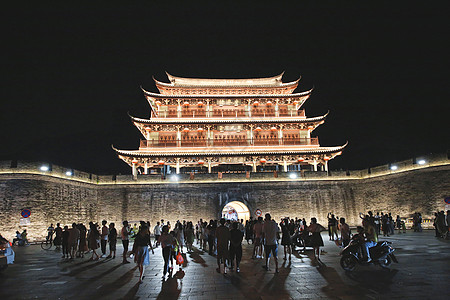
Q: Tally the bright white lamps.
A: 6